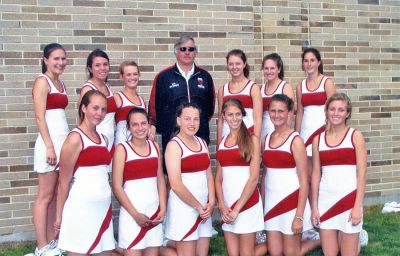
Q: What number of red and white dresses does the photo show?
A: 12